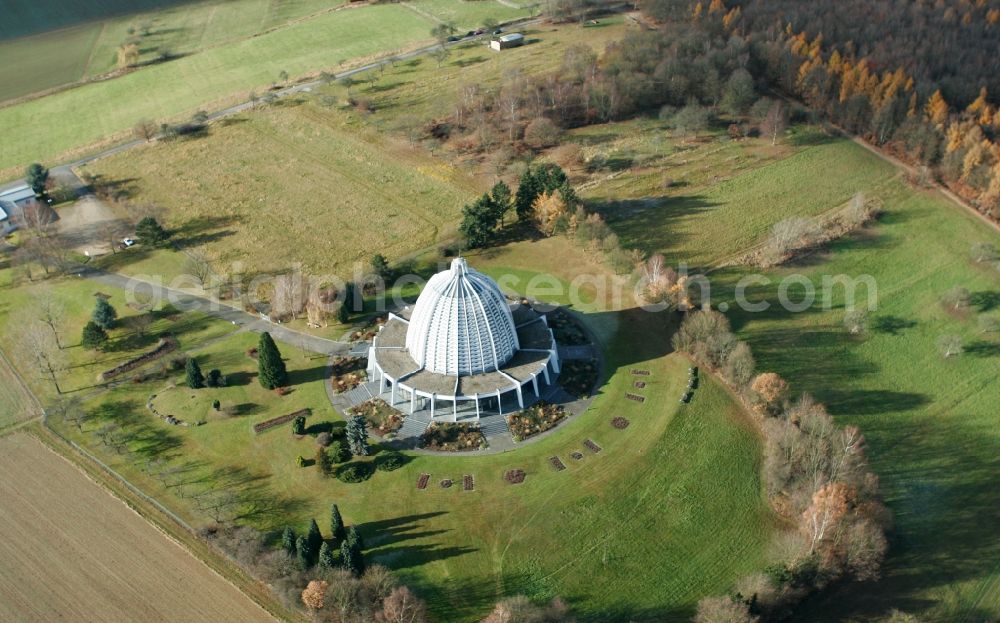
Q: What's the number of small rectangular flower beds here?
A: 6